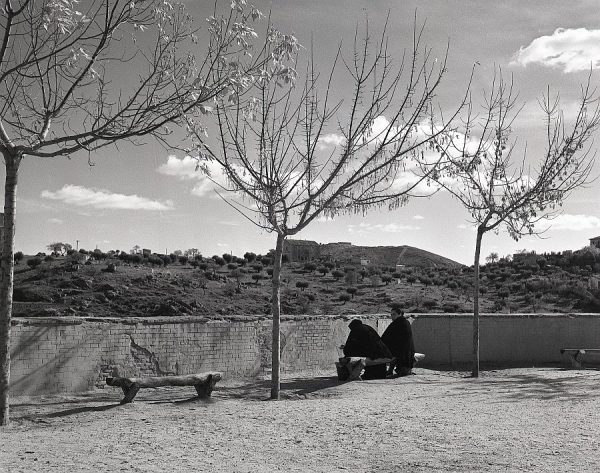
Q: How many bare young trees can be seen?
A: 3